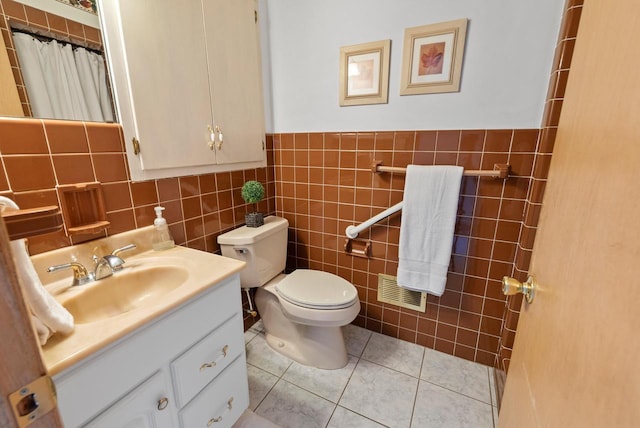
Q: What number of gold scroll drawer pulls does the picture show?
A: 2